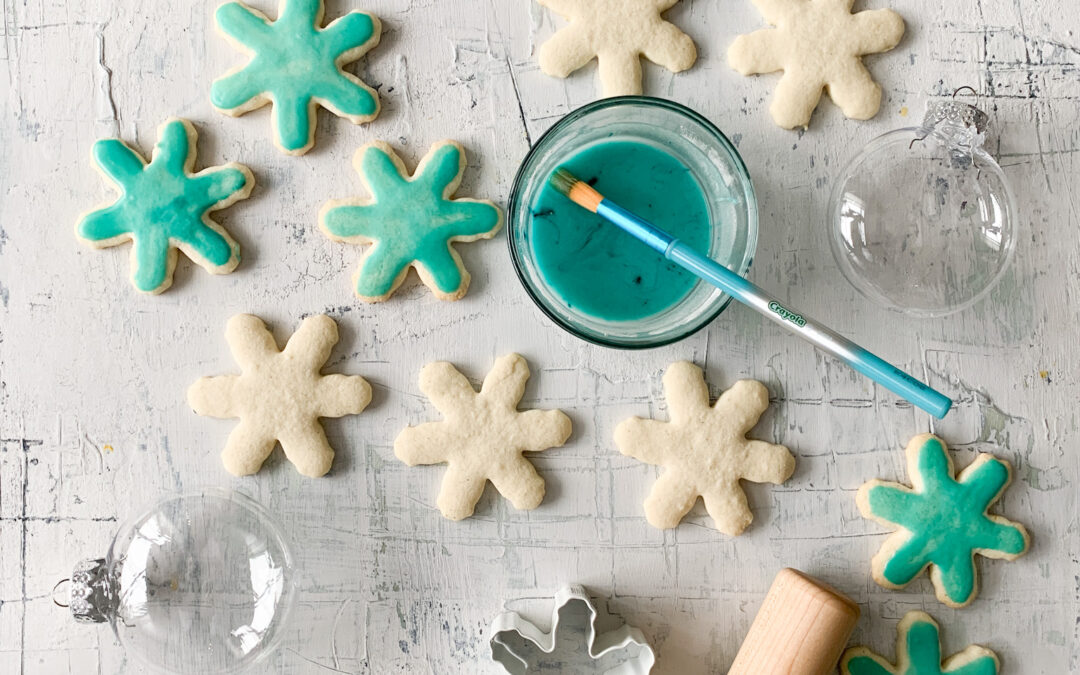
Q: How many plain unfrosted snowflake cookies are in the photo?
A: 5